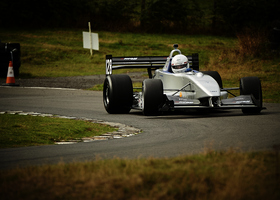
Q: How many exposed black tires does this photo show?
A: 4